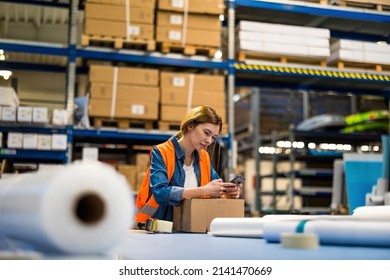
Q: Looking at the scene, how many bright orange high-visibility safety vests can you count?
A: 1